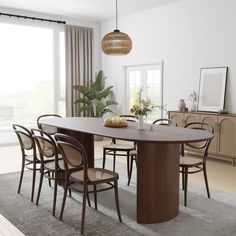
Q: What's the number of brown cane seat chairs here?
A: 7